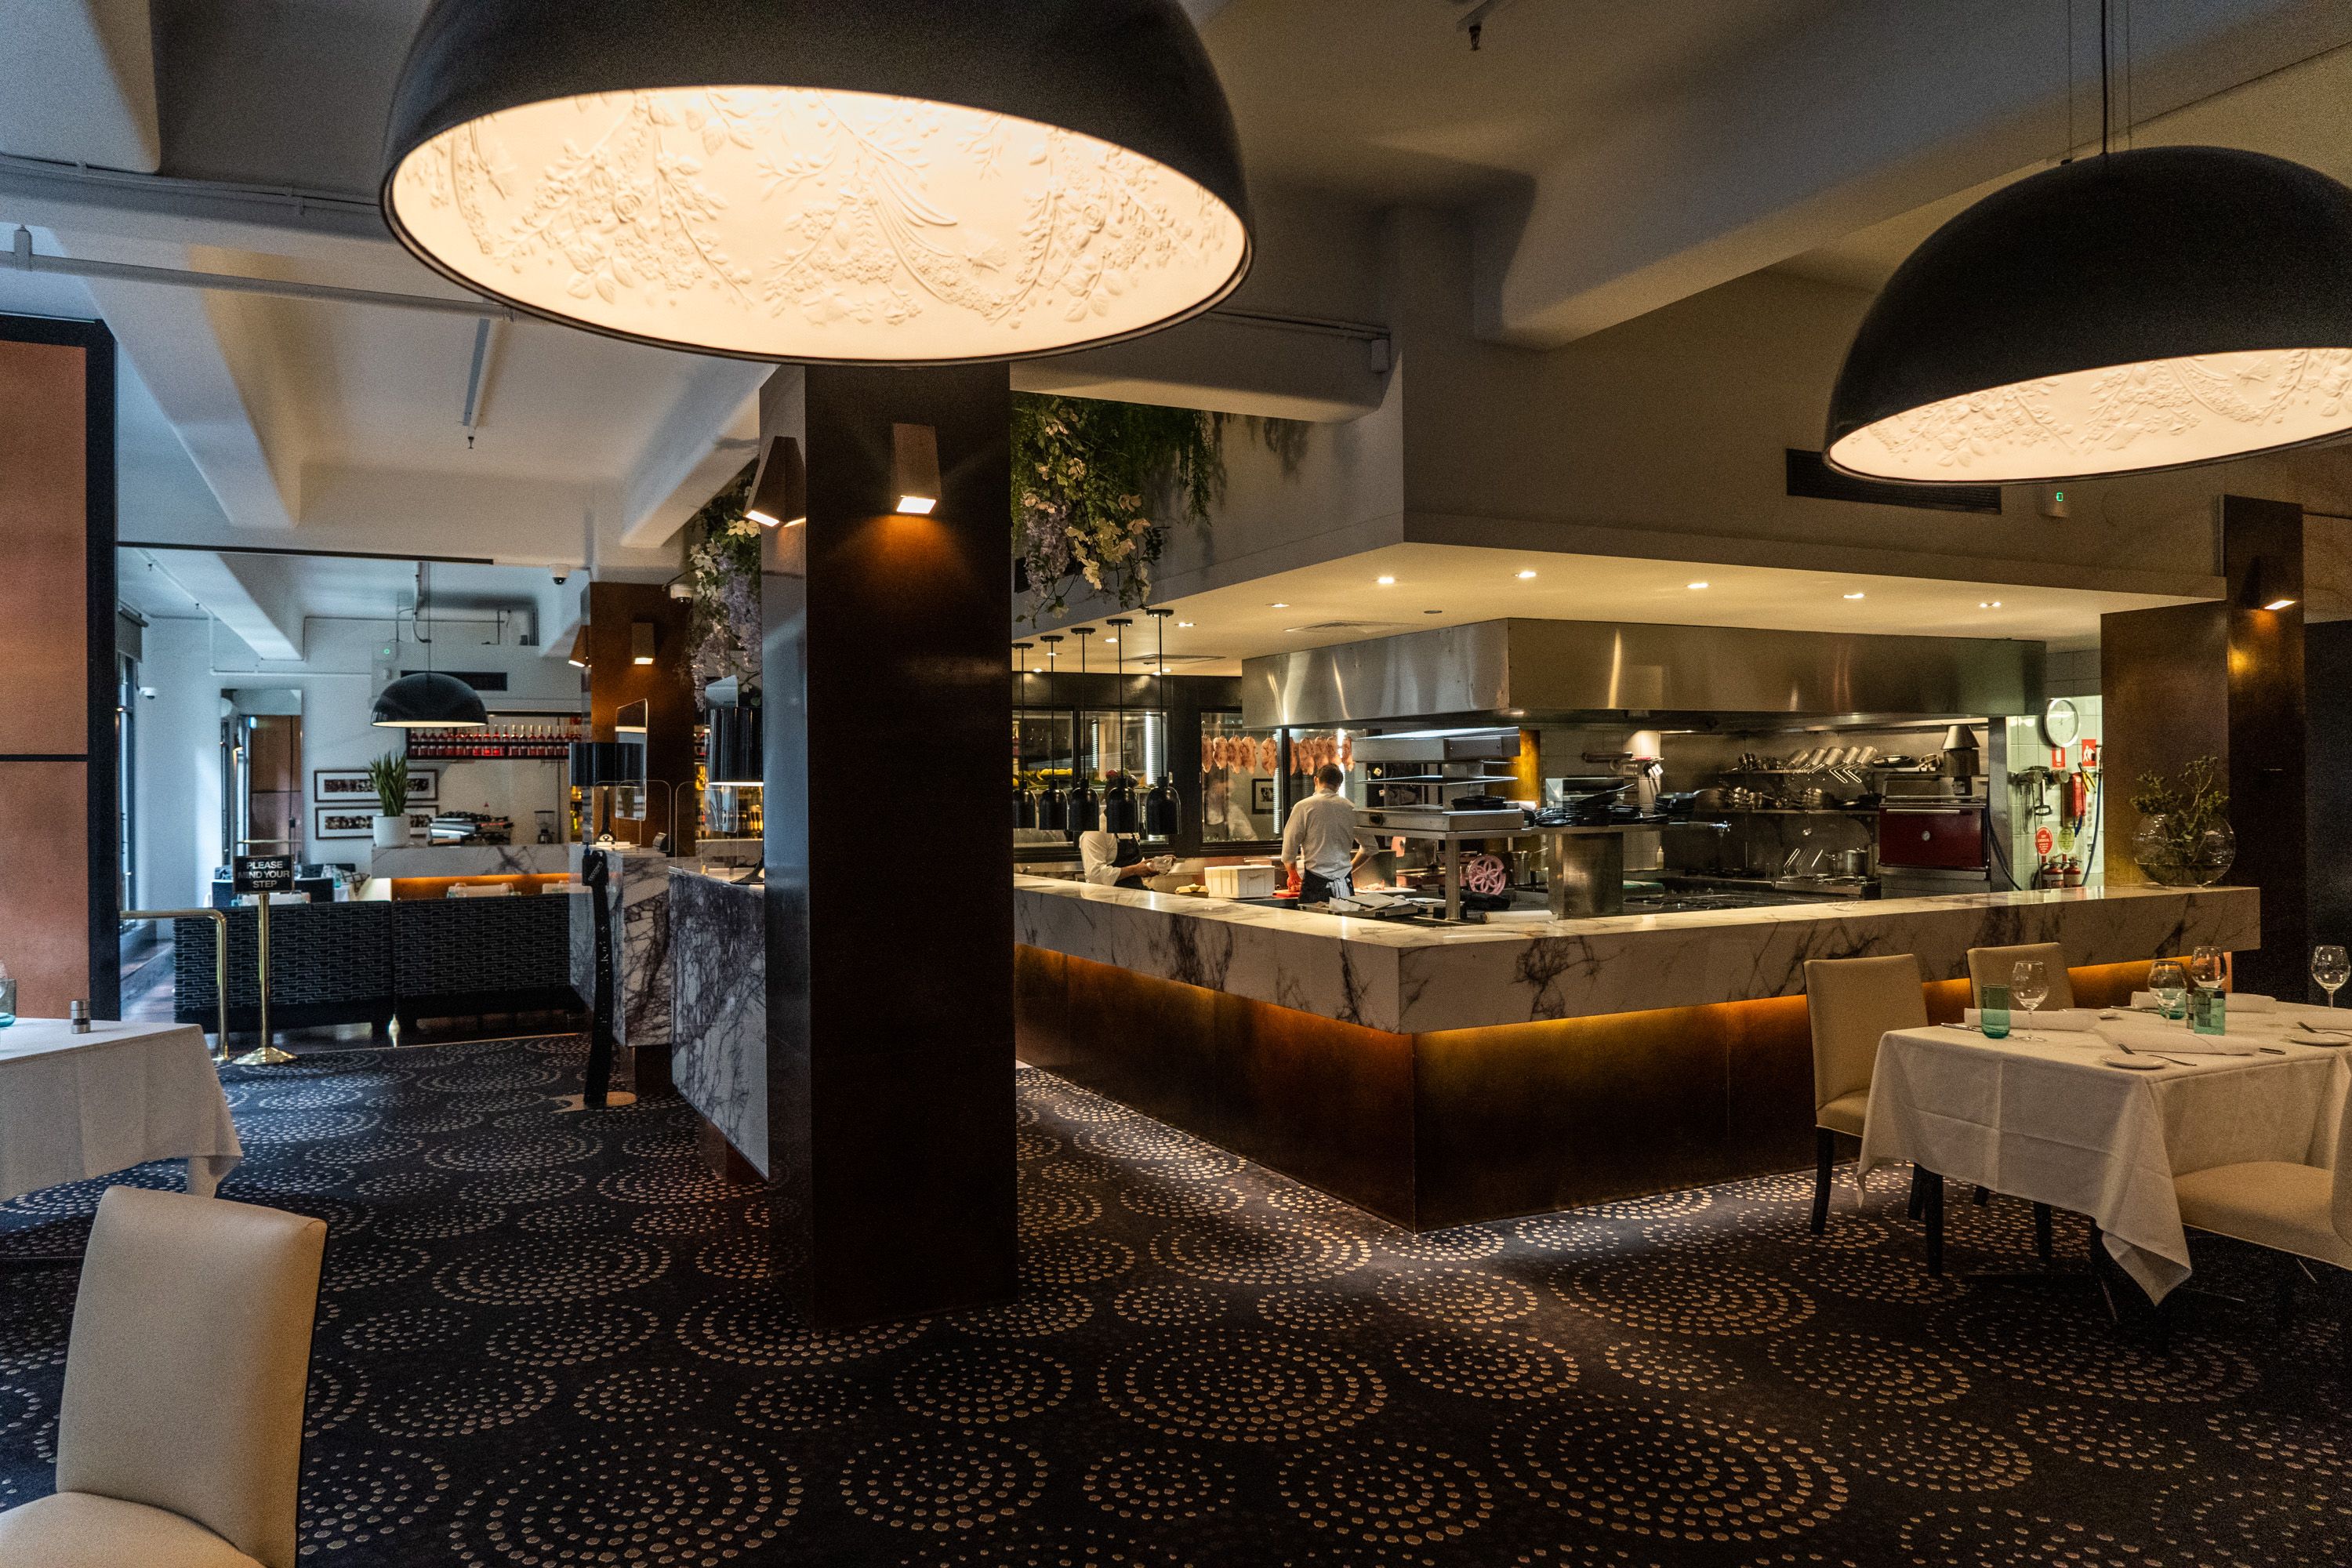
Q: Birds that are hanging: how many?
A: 10